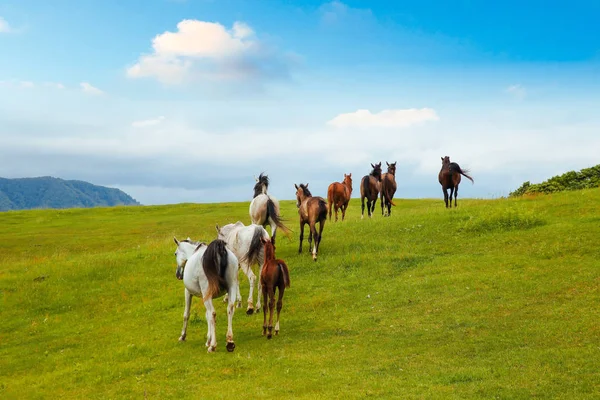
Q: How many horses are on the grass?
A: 9